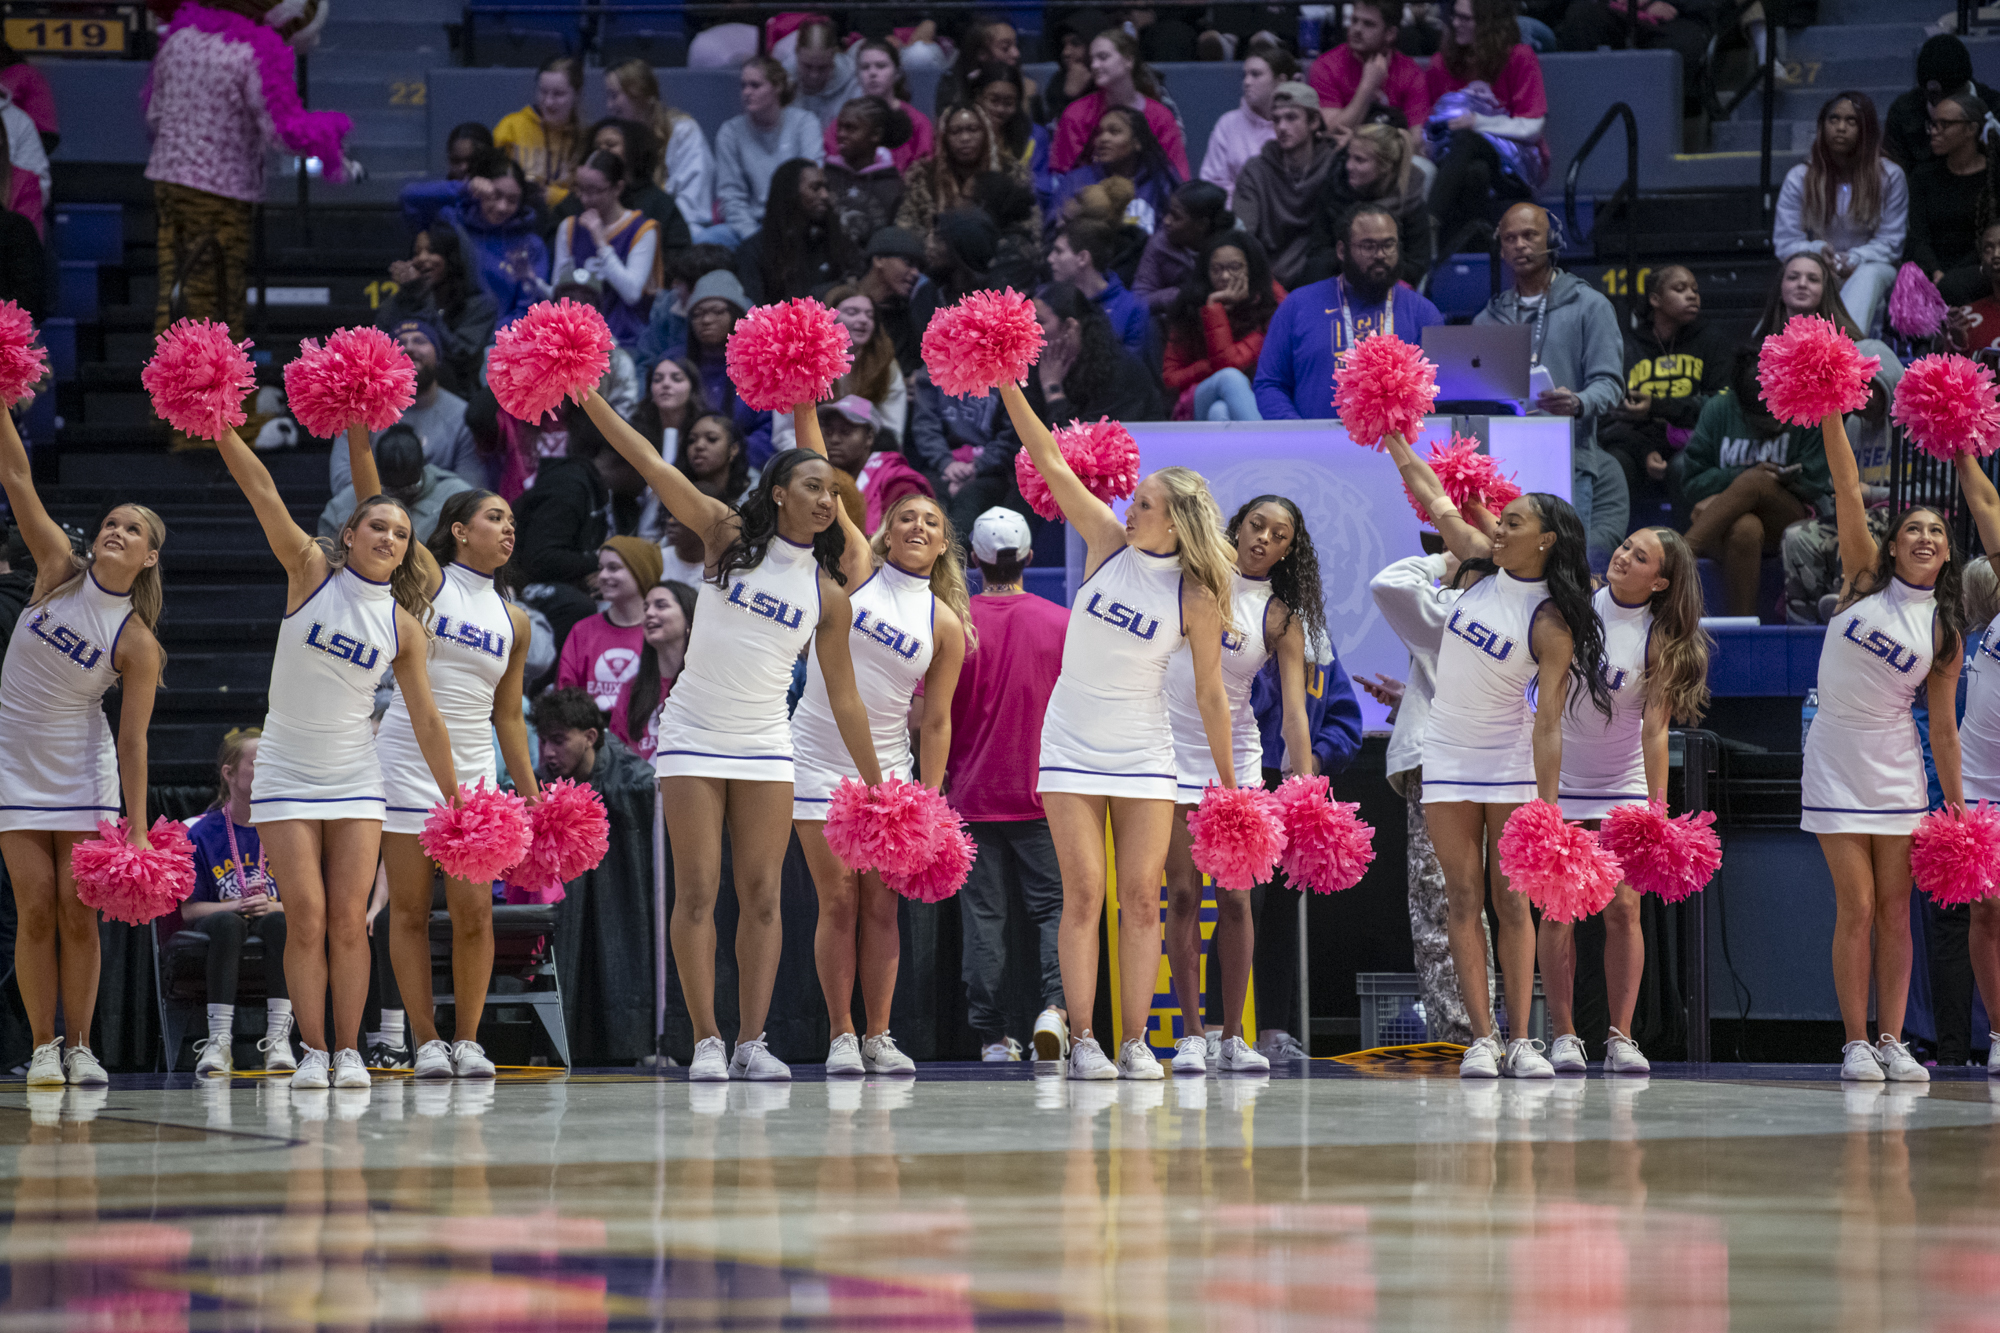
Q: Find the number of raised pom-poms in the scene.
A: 11